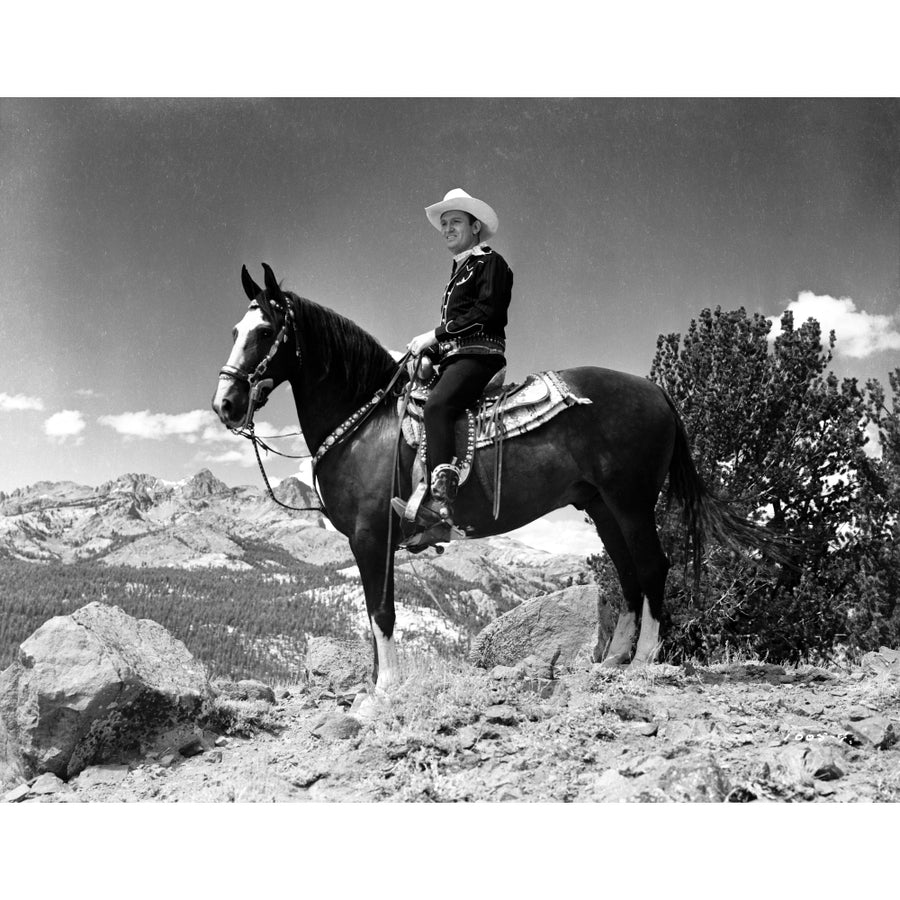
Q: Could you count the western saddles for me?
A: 1